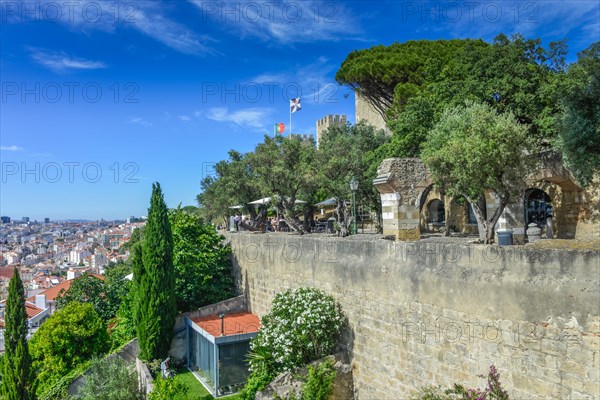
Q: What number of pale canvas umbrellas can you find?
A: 3